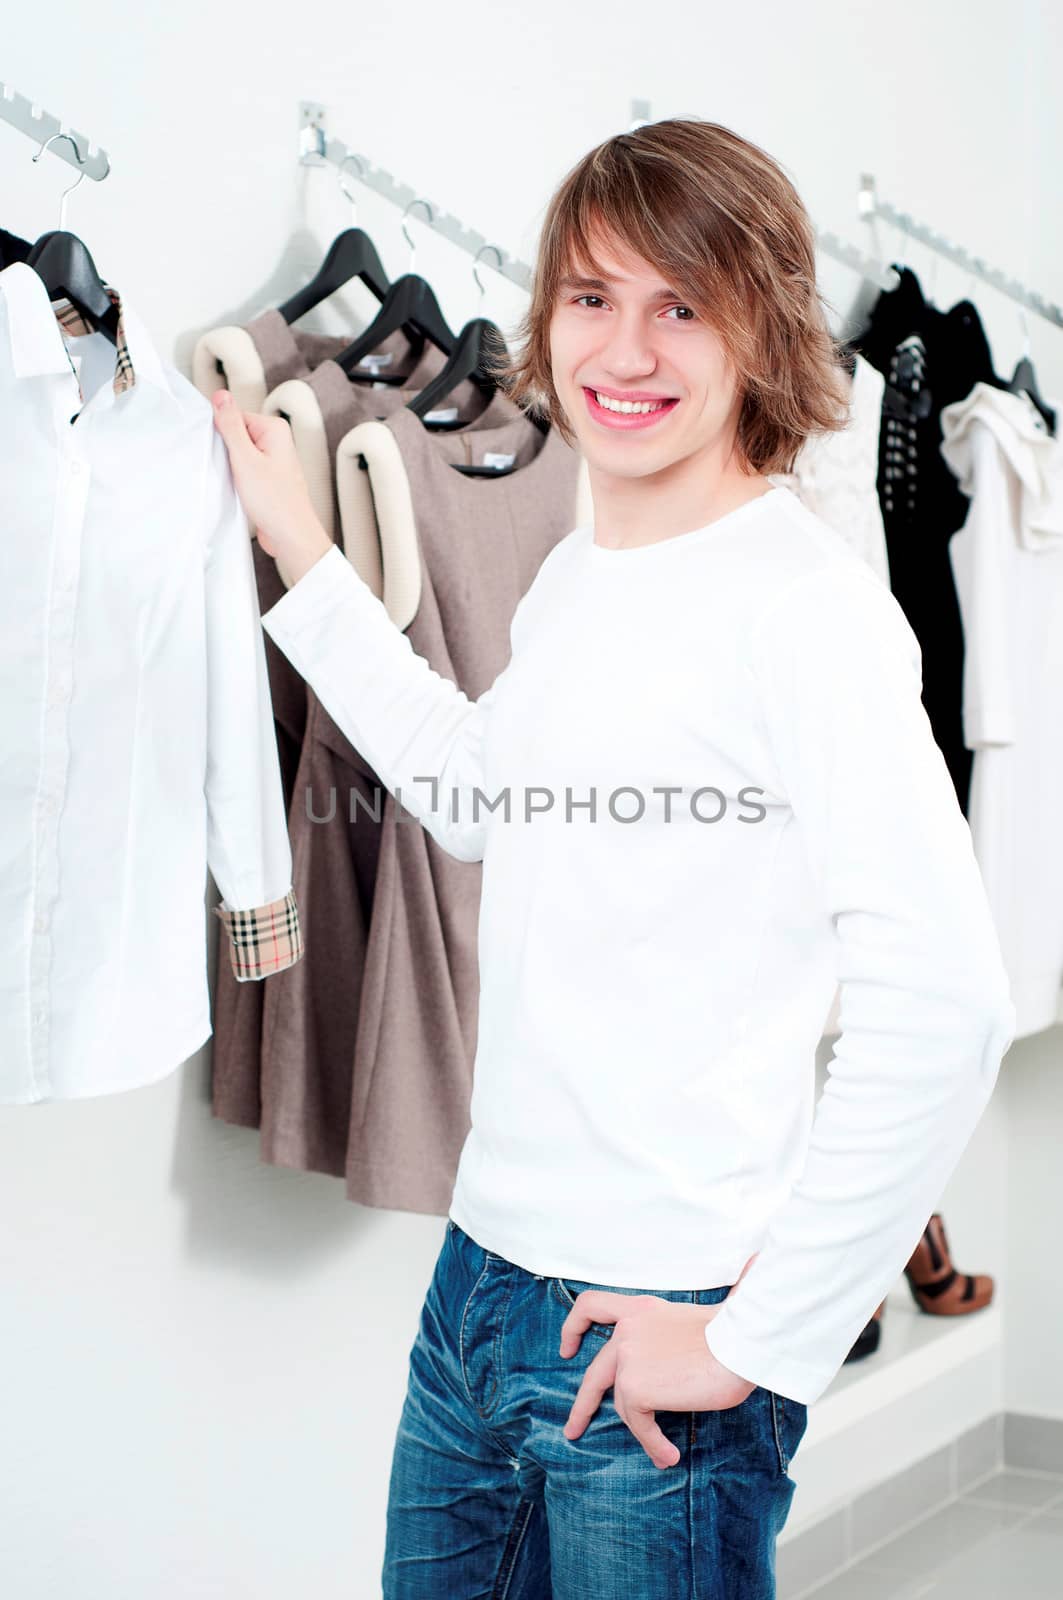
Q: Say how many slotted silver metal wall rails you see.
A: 4